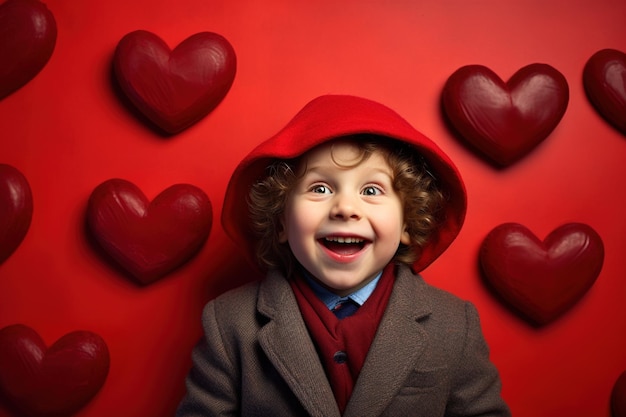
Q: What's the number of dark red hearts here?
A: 9